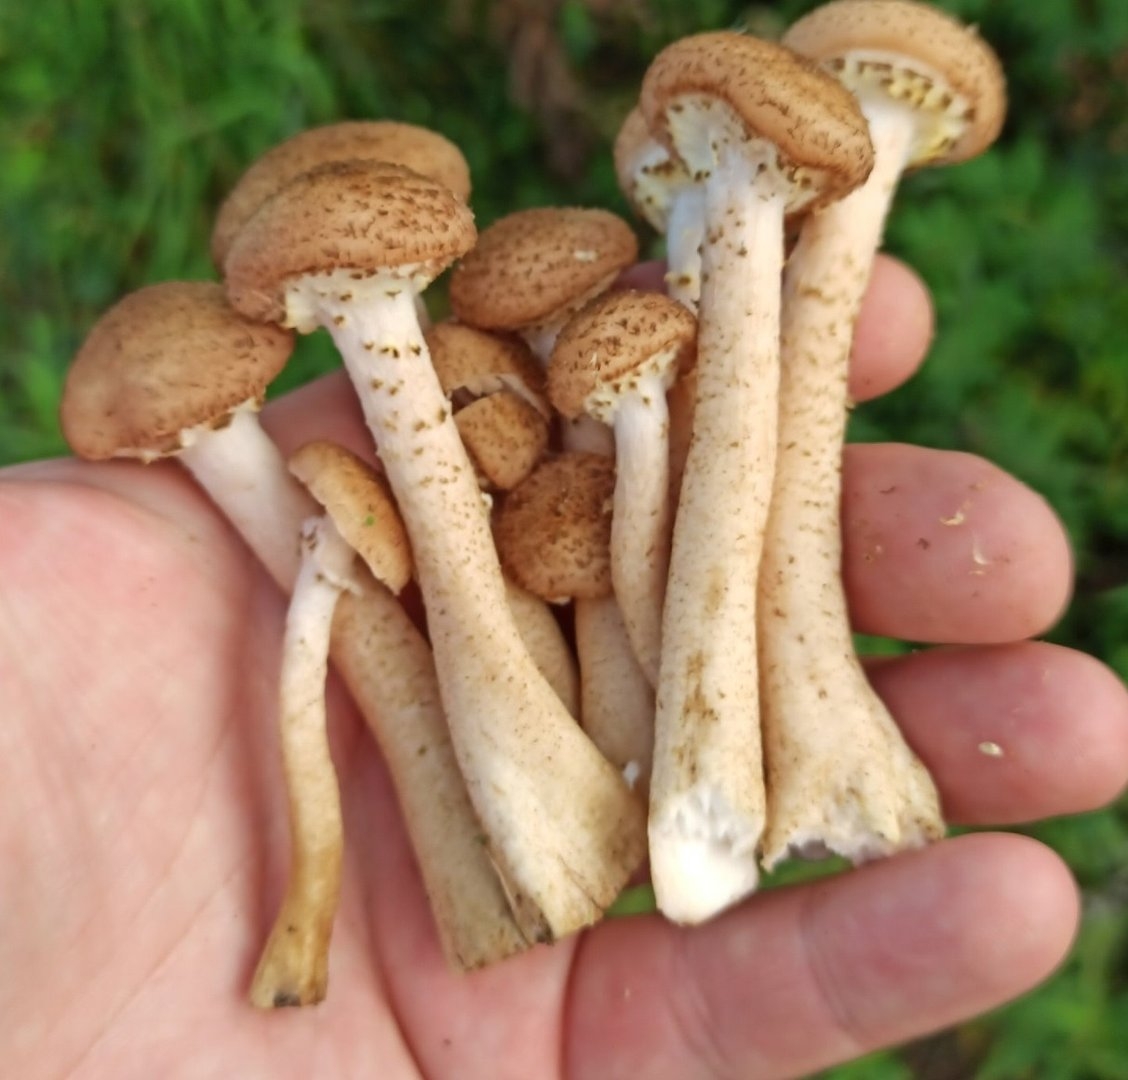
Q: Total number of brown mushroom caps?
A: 12